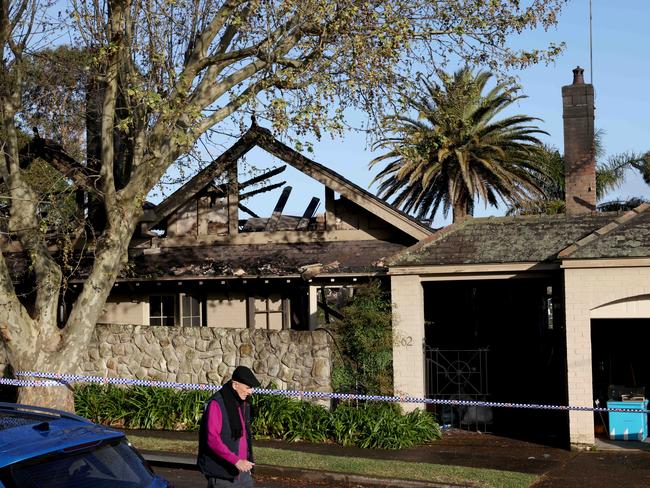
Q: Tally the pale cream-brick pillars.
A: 2